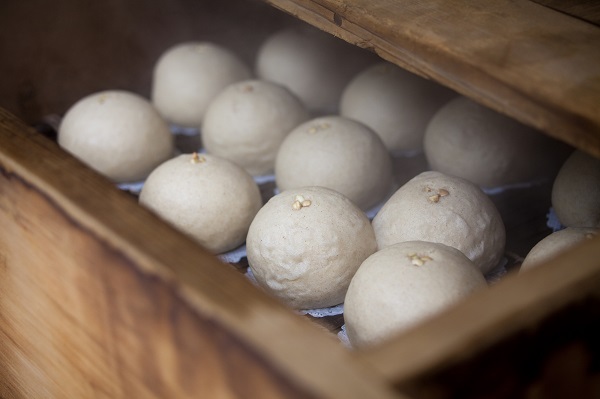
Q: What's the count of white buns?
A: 13